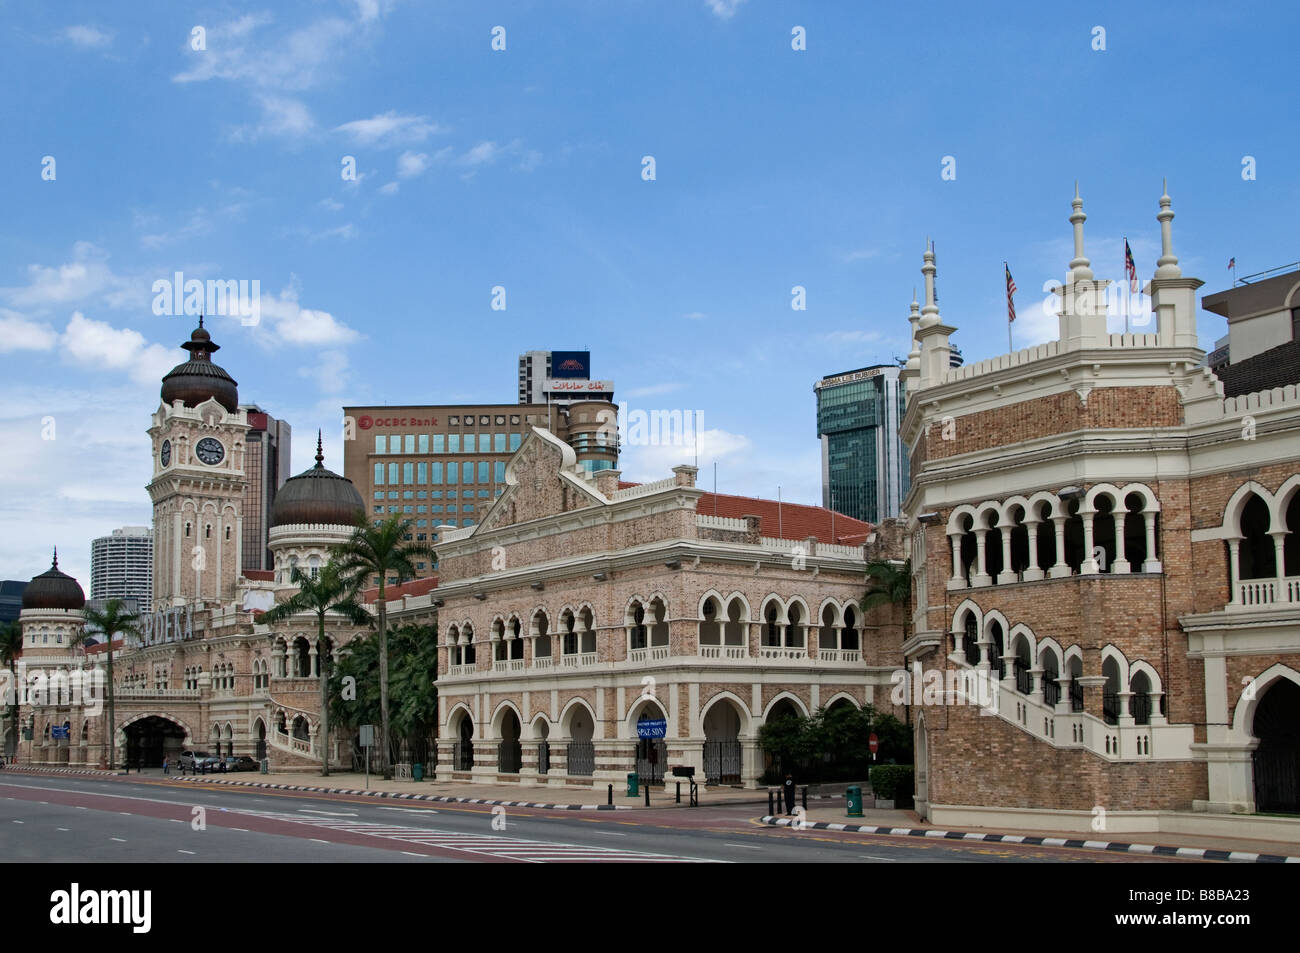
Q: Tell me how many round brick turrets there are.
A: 2